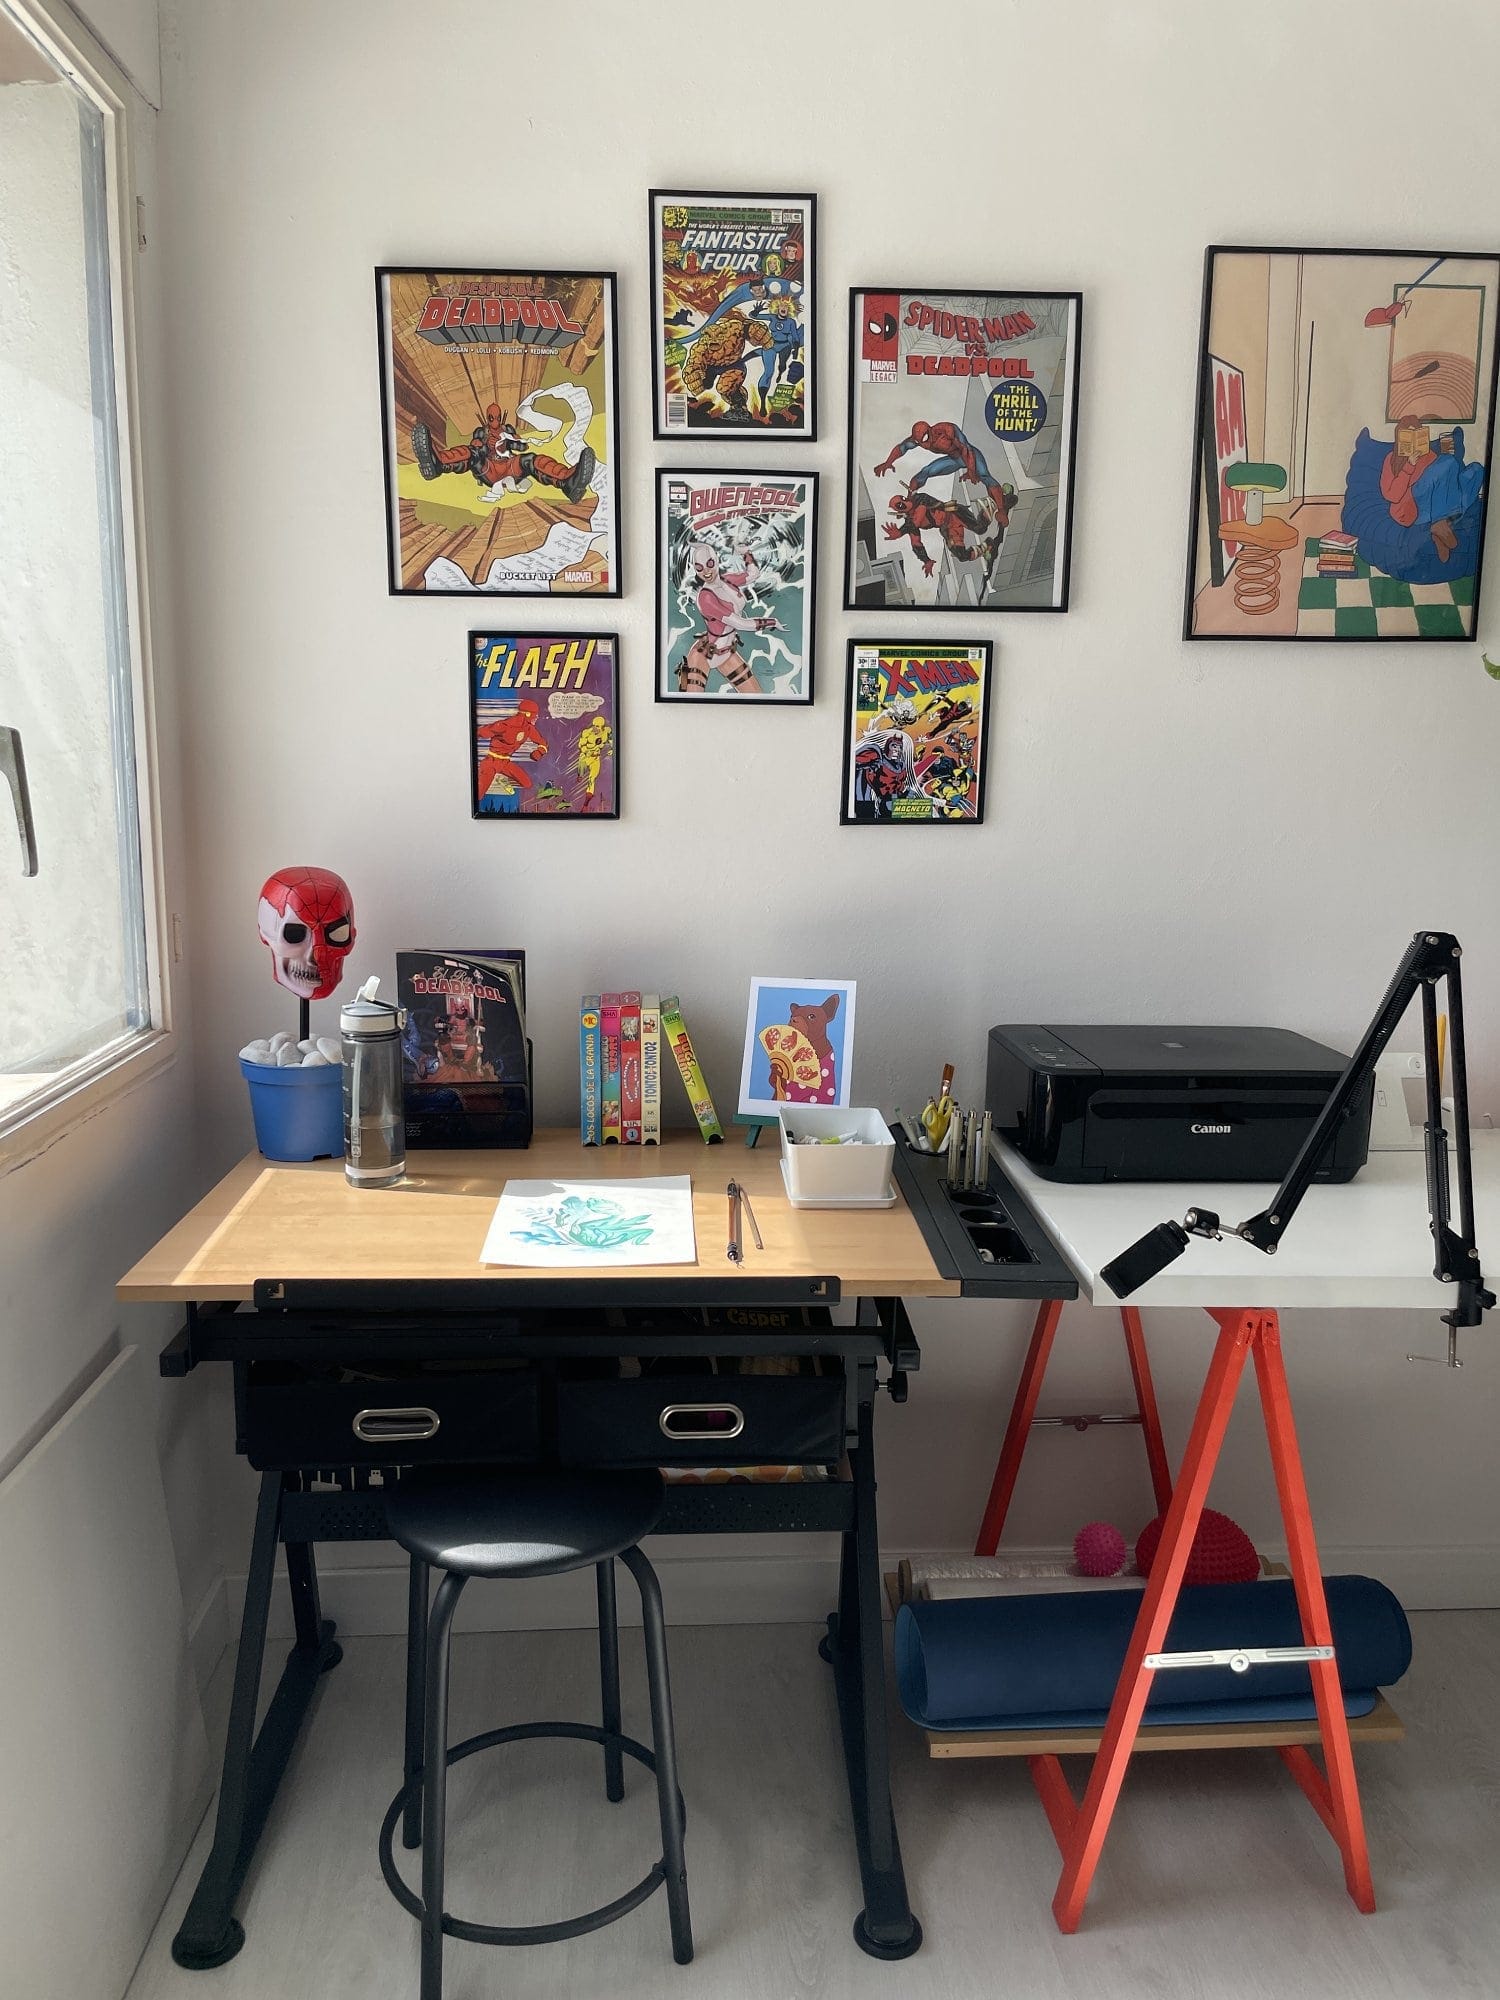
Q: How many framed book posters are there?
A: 6